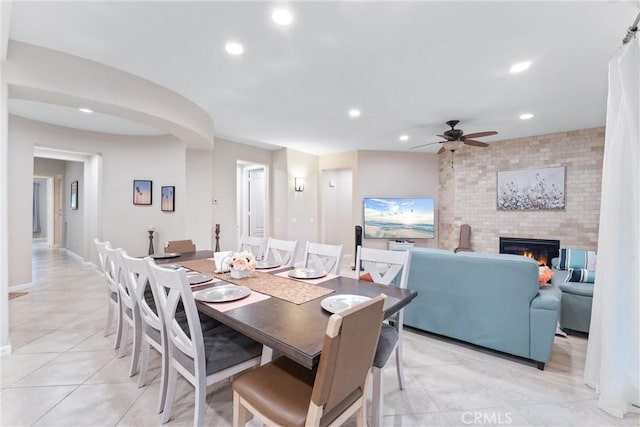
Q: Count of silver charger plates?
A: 7